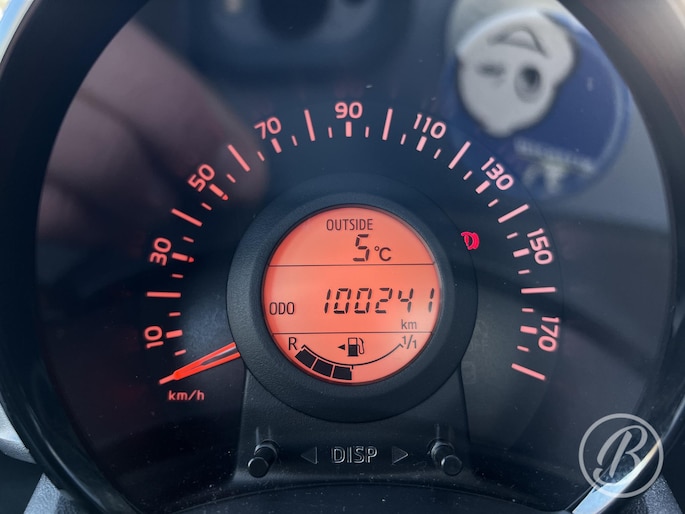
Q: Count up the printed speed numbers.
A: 9